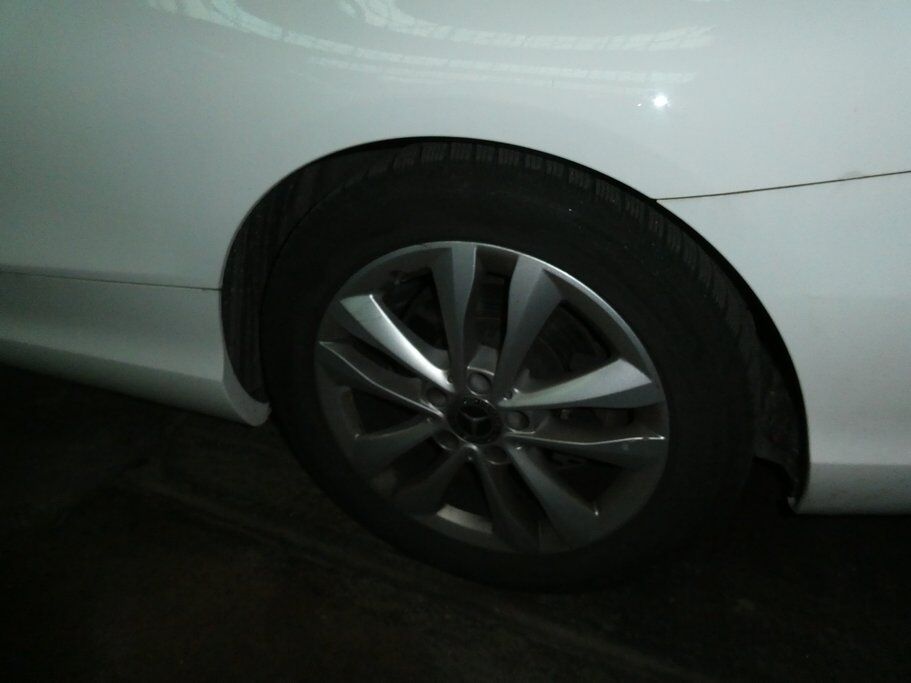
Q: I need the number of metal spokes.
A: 10